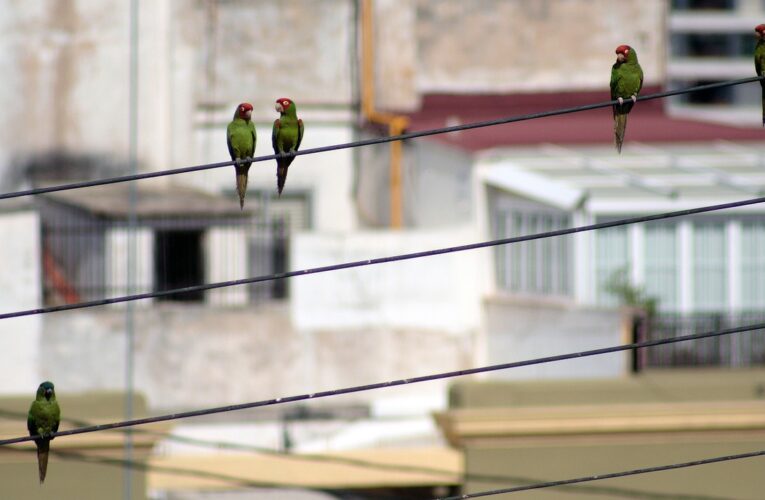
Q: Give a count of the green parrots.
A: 5